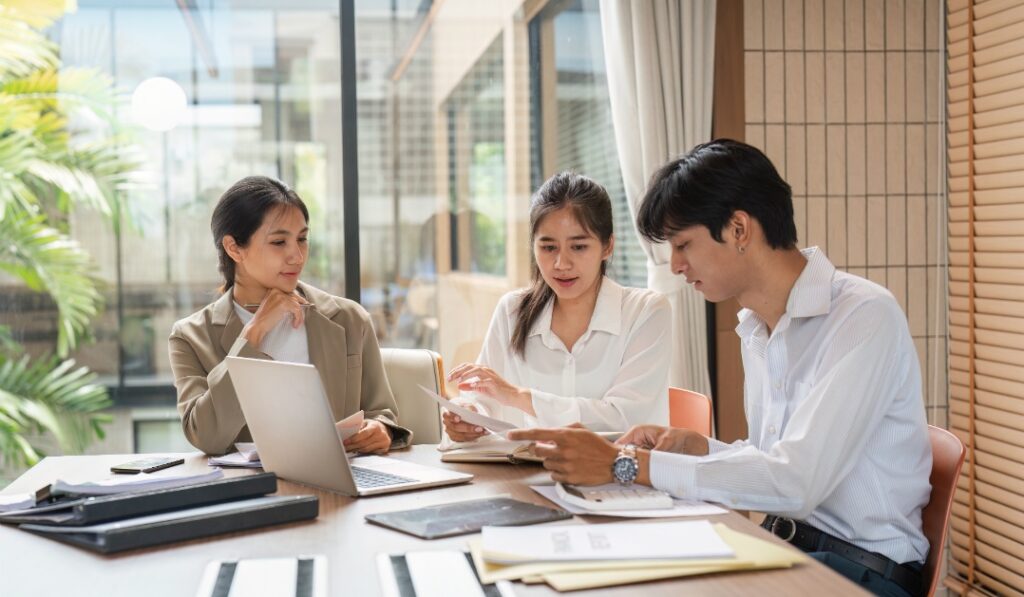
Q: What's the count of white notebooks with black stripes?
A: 2